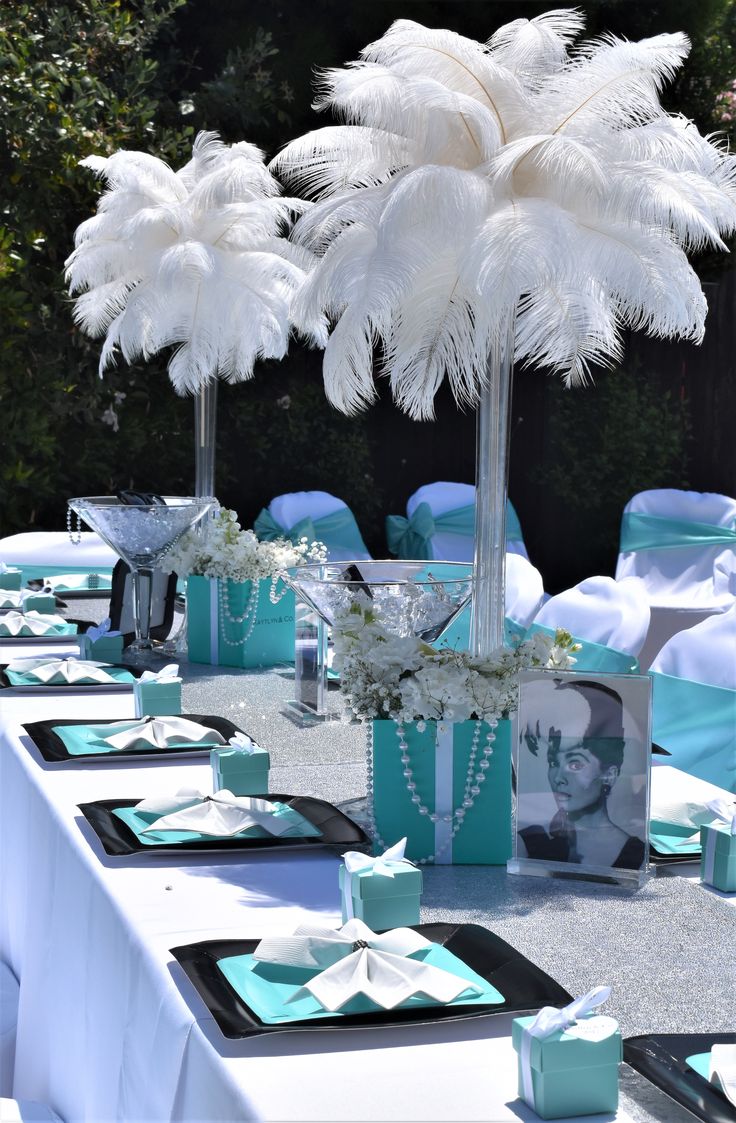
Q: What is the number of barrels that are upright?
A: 0